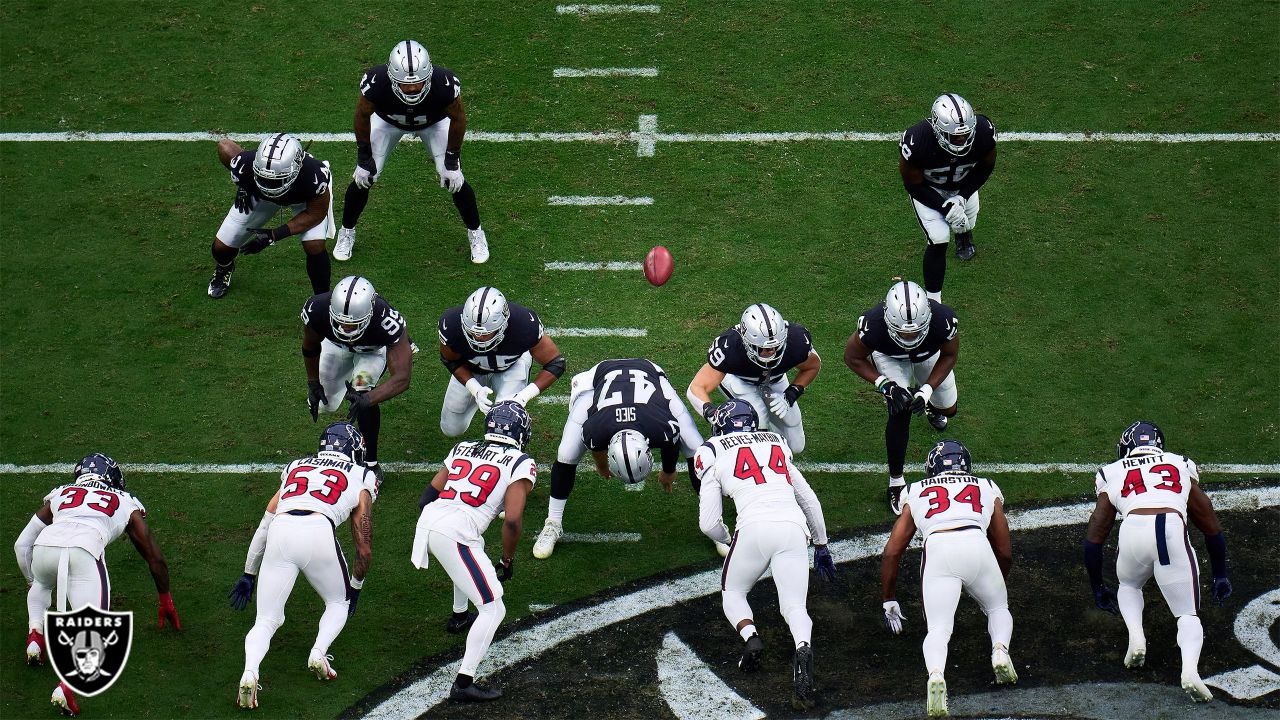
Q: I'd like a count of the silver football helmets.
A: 8